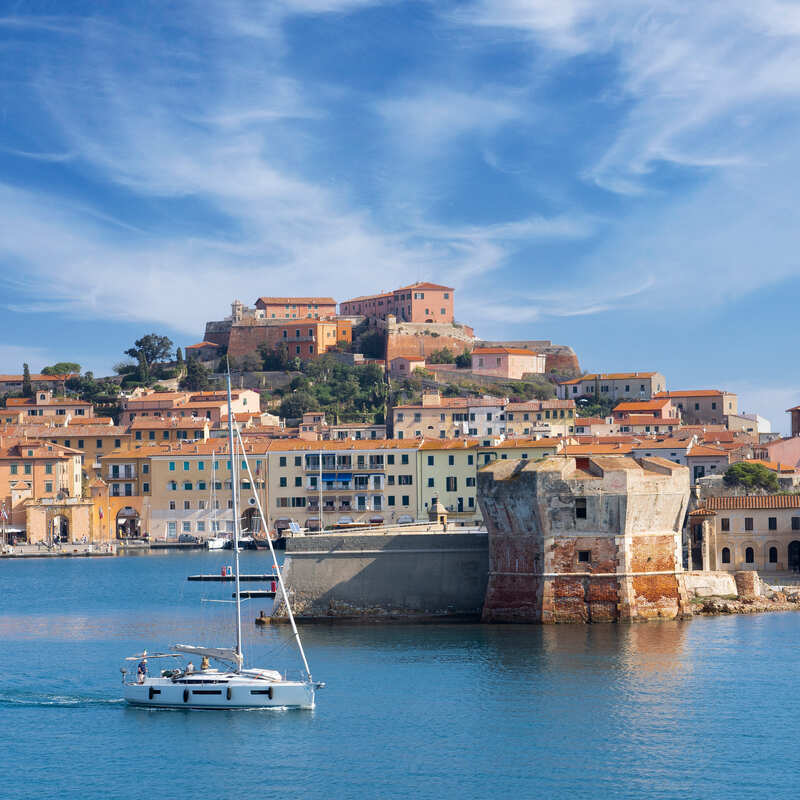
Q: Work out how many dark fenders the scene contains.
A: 4